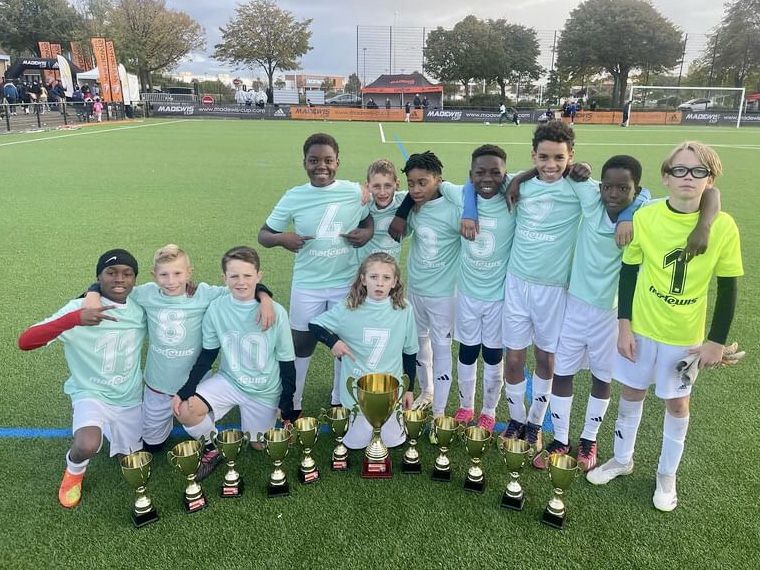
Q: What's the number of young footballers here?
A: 11